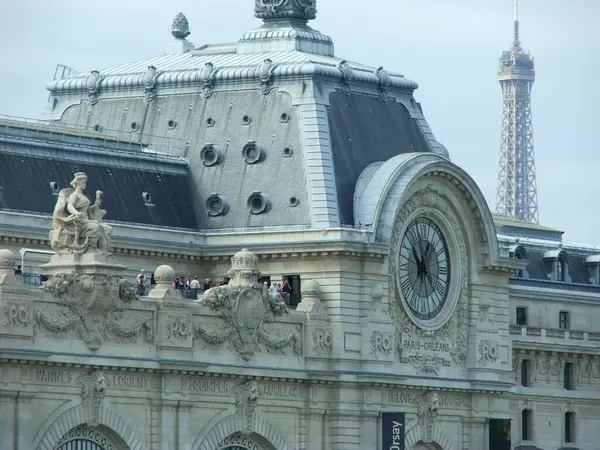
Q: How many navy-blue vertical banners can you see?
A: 1